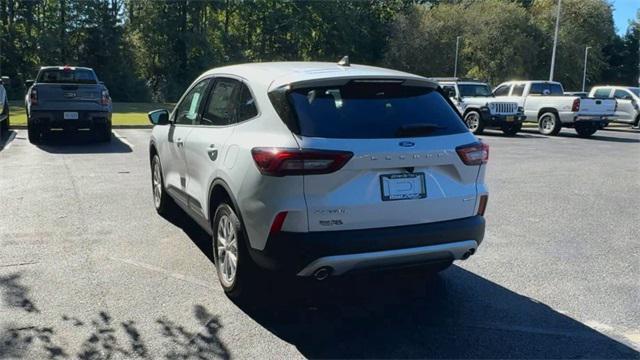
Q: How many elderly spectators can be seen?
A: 0